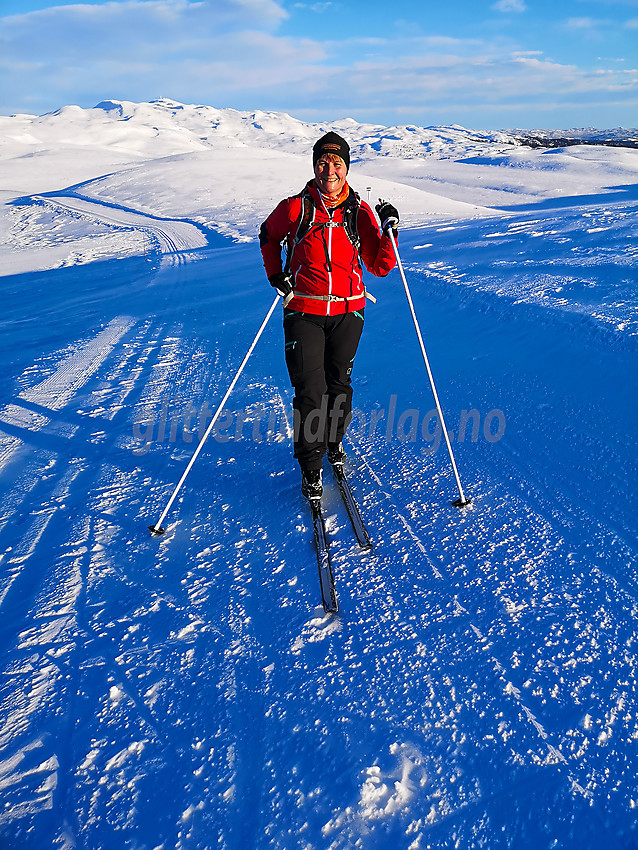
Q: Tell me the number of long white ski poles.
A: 2